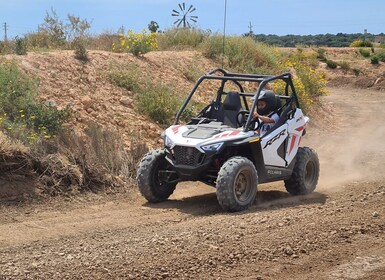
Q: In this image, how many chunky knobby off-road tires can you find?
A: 3